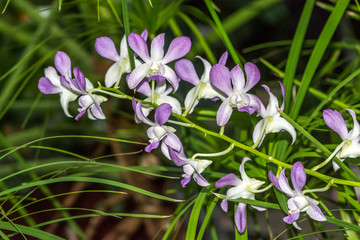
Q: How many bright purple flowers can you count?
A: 13